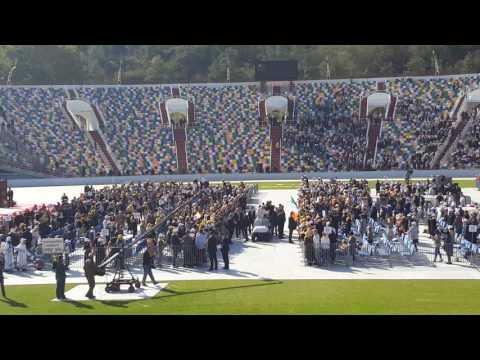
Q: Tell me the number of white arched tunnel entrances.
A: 5